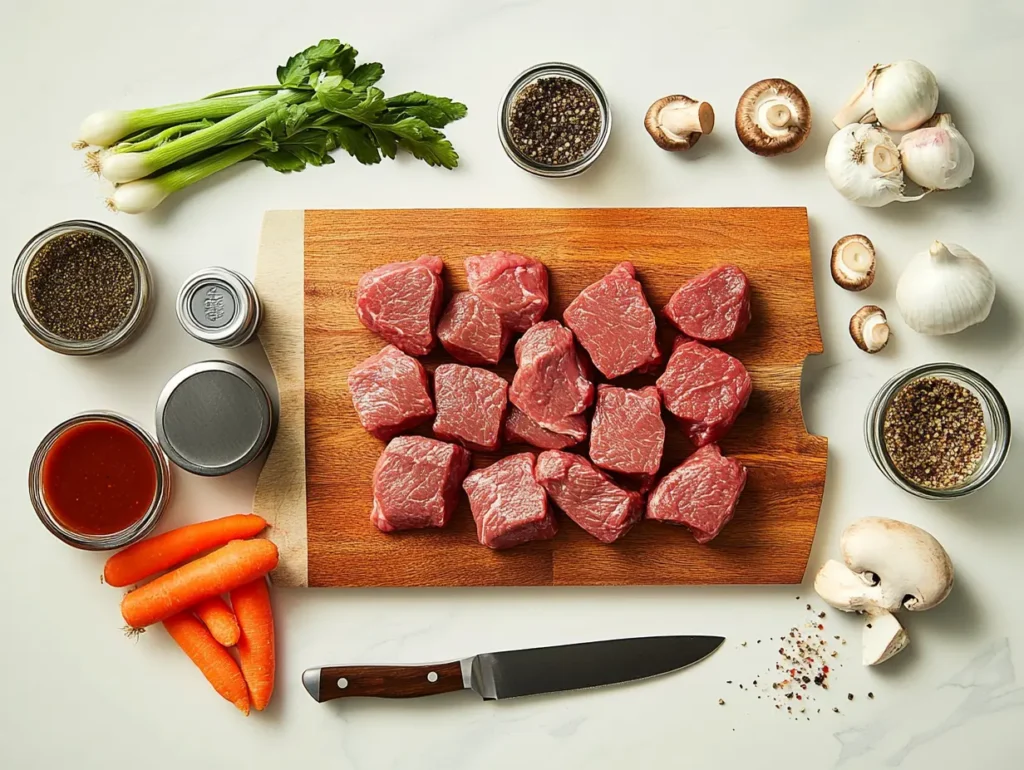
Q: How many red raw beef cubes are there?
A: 15